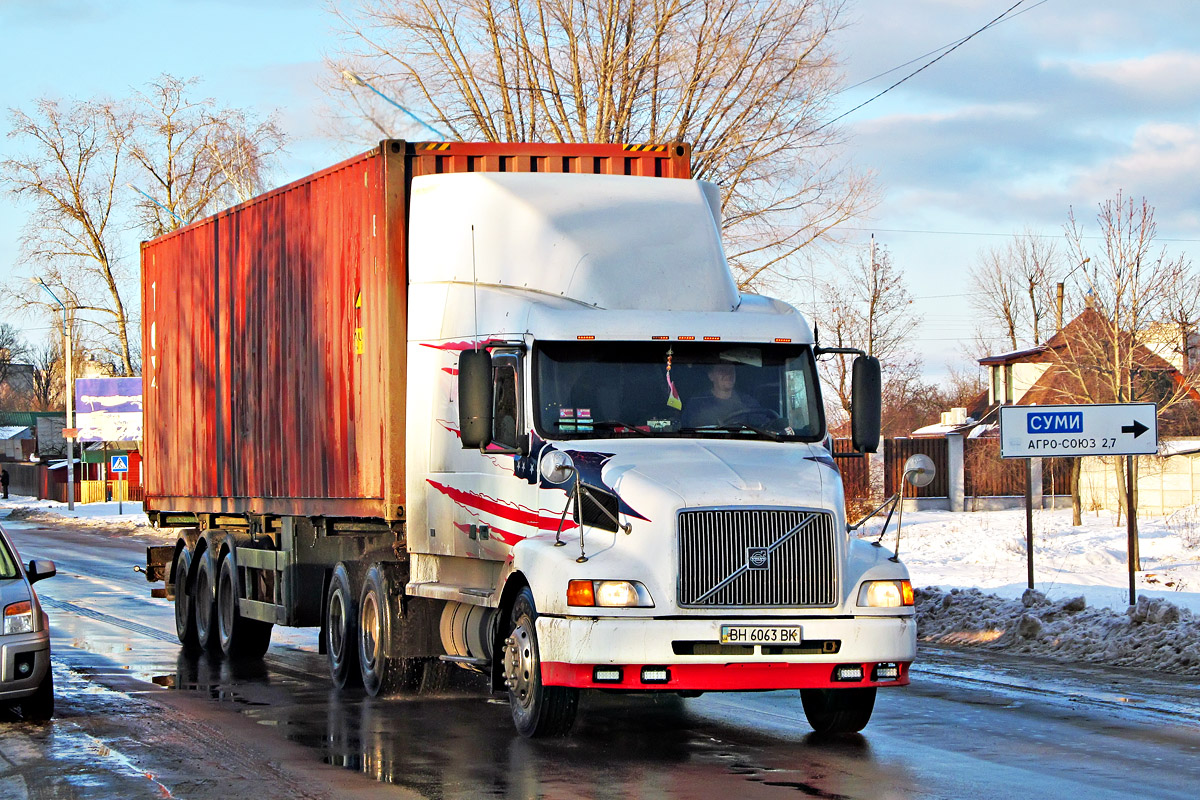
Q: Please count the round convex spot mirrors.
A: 2